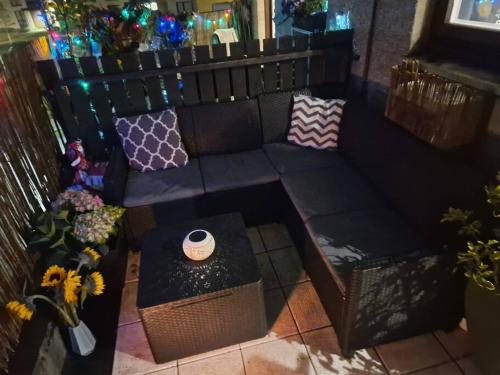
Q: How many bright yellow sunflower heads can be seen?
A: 5